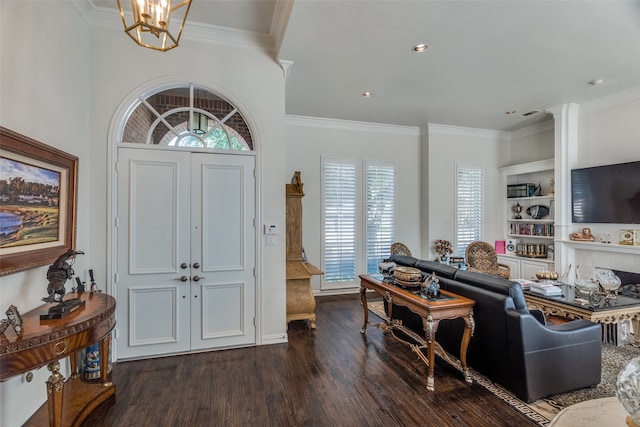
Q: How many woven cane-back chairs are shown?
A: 2